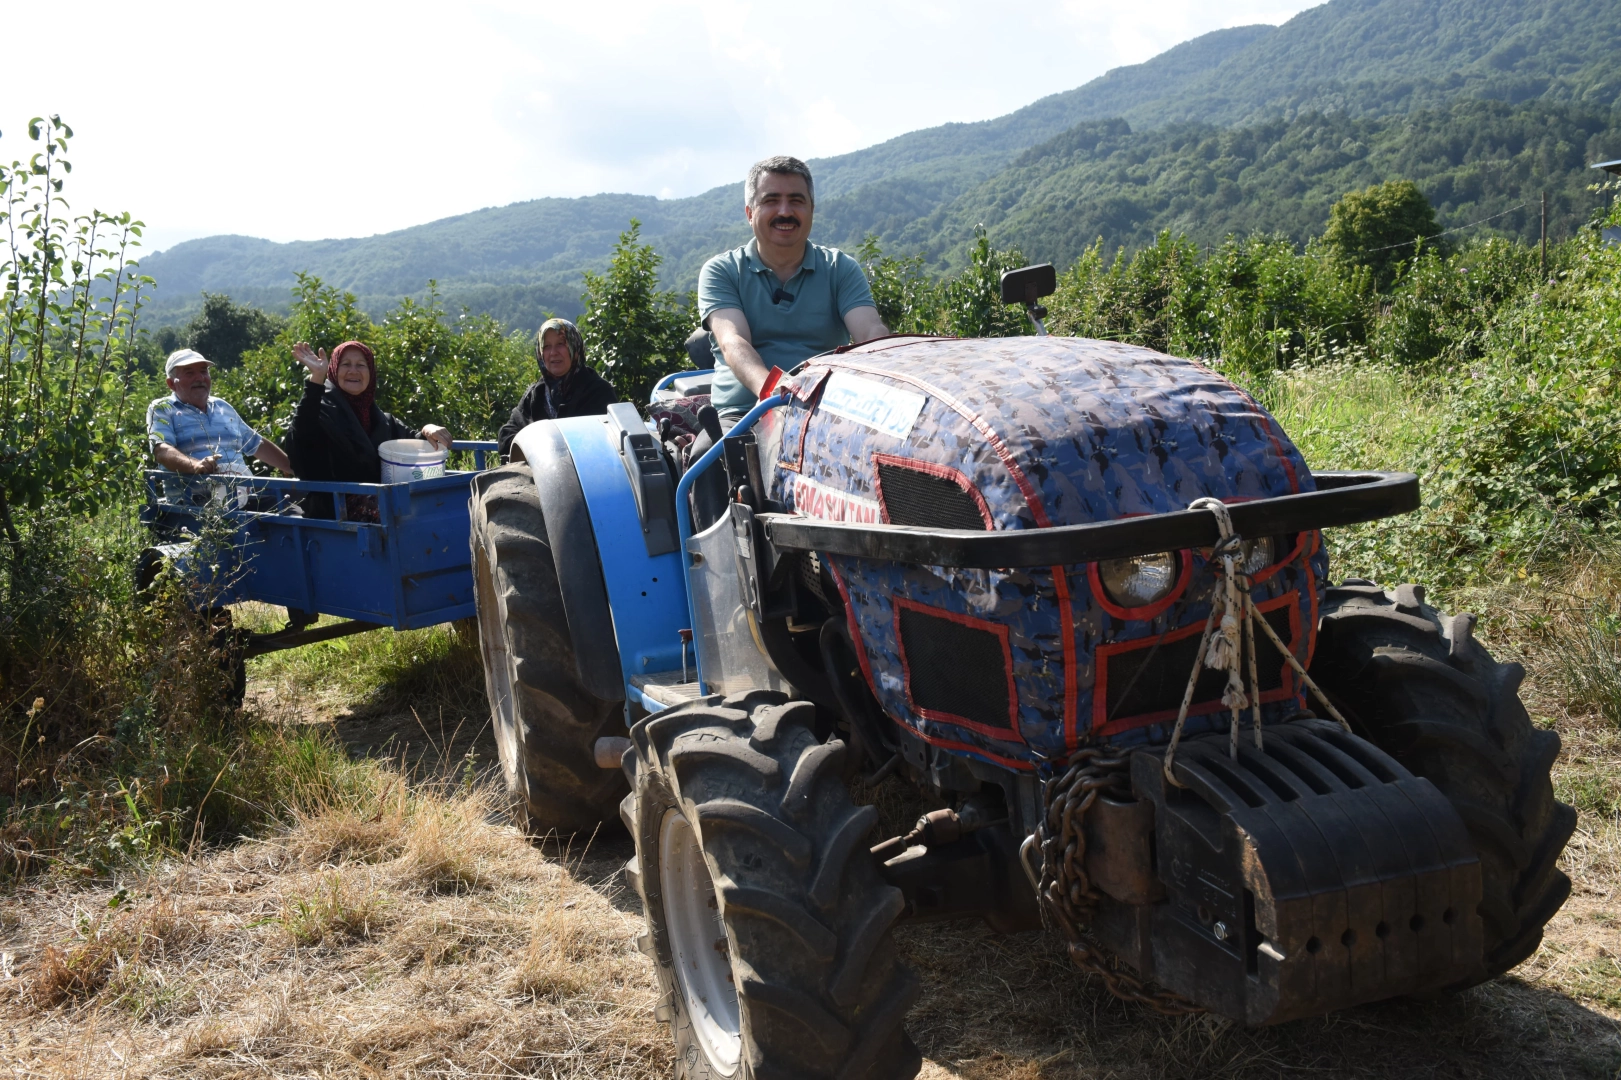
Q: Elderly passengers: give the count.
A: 3